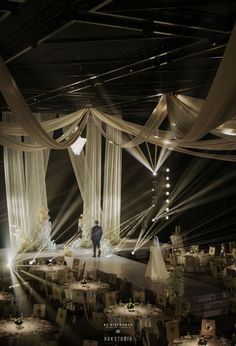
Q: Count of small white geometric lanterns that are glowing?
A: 1